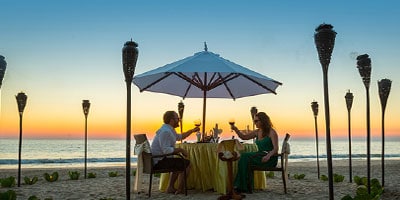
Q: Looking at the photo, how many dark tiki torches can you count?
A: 11